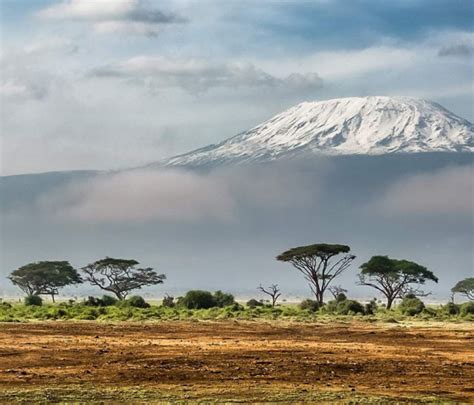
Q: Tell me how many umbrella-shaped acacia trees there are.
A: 5